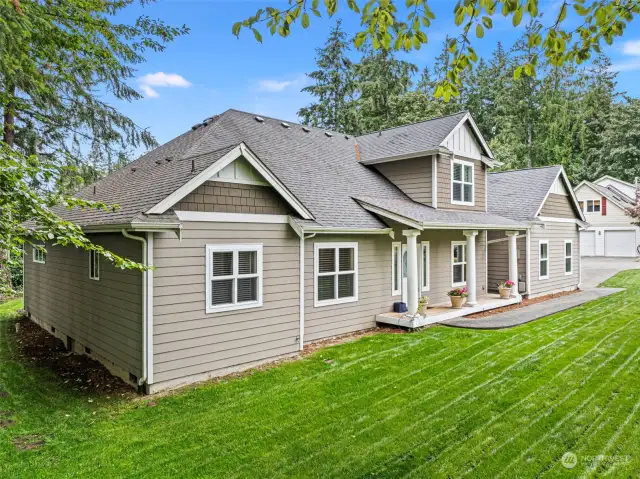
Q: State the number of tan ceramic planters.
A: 3